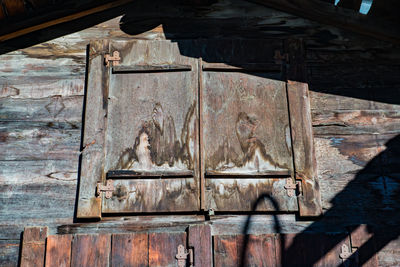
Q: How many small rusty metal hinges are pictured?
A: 6